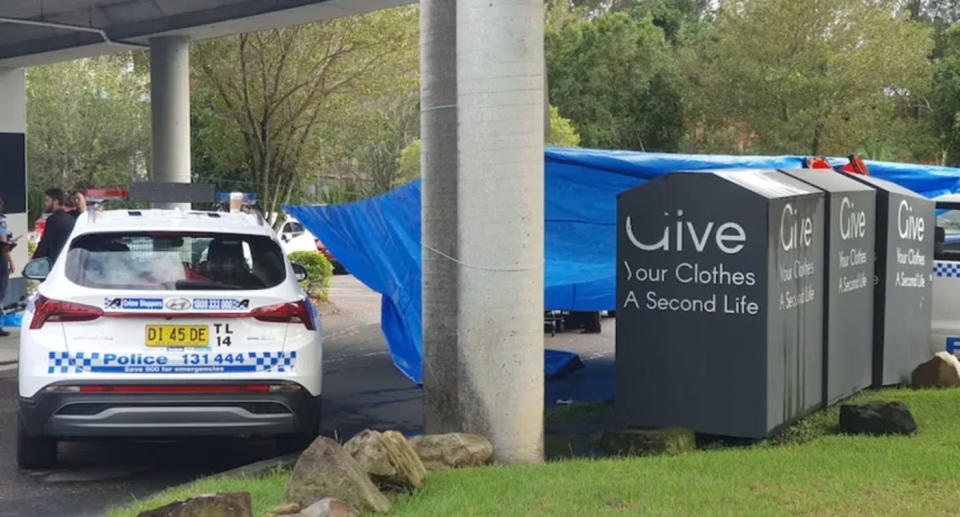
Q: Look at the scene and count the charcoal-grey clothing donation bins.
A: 3